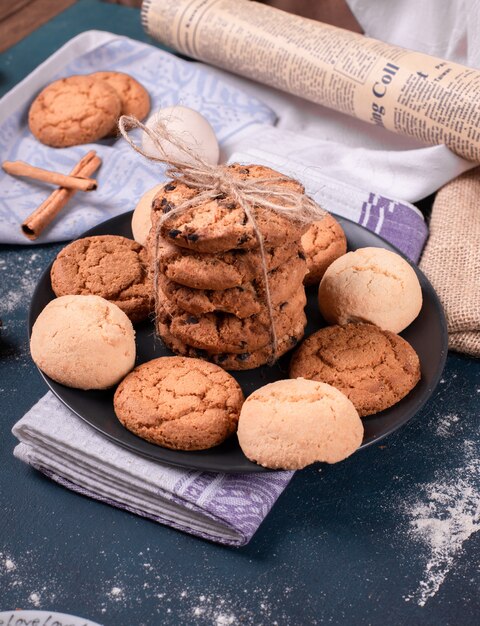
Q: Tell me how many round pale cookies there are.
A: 4